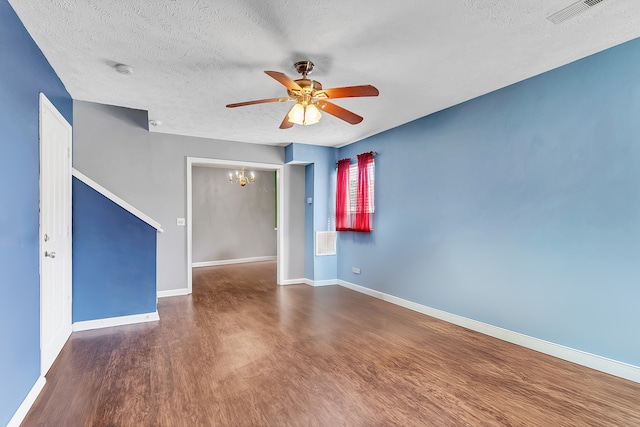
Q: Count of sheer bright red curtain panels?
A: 2